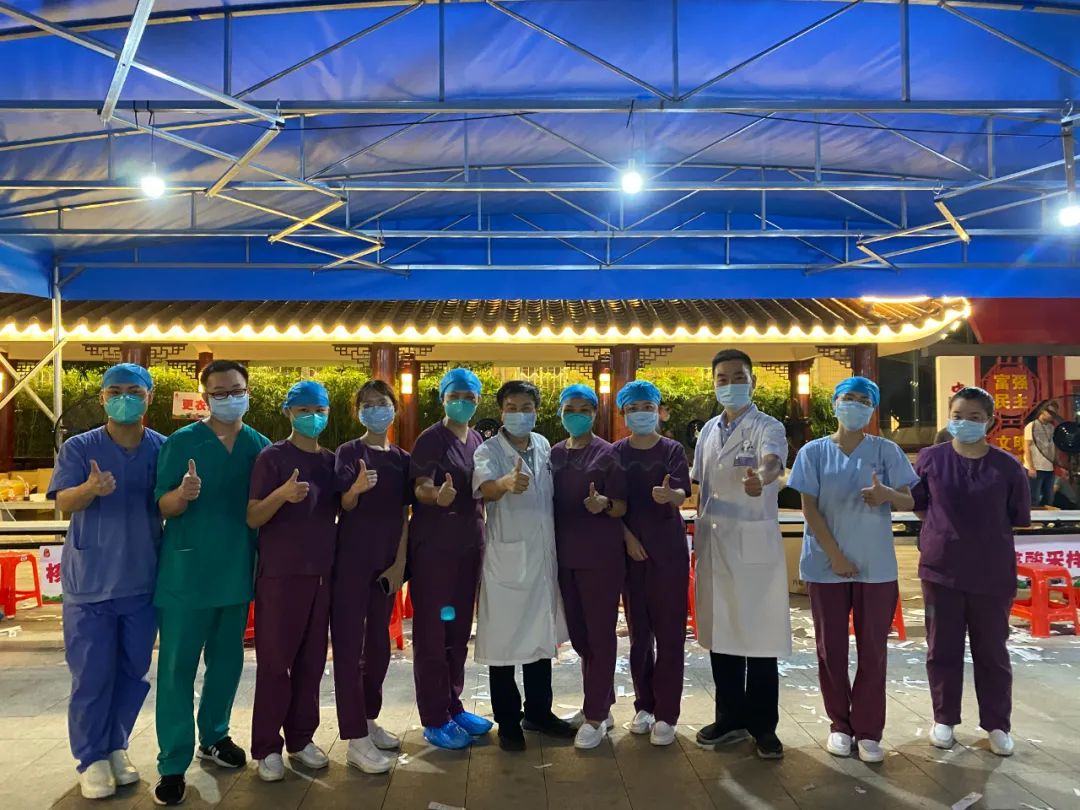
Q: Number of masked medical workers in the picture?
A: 11